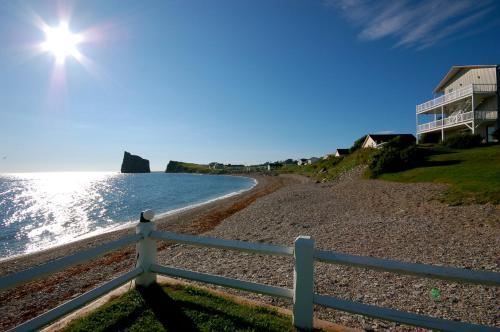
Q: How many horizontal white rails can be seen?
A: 6